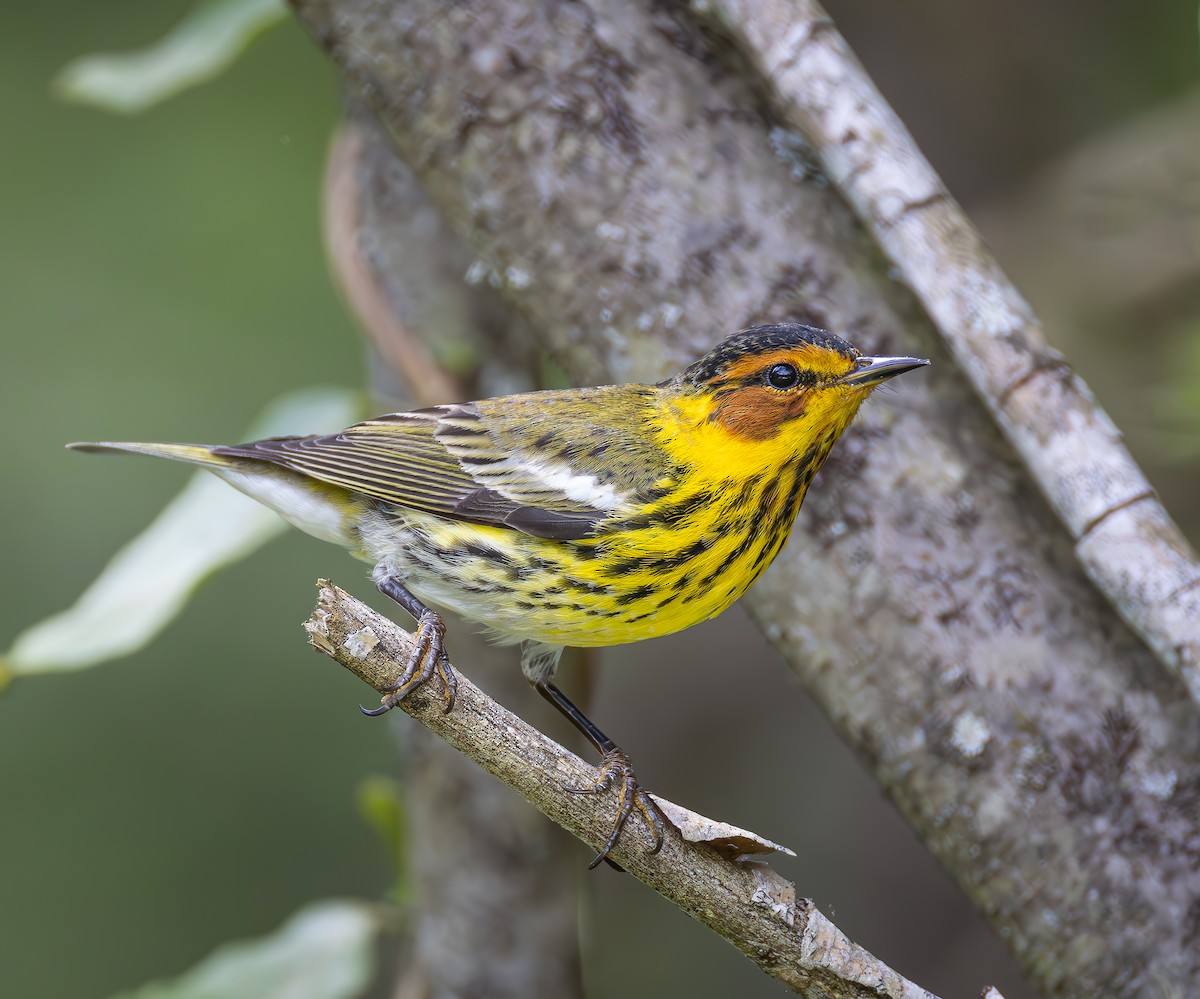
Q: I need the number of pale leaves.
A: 3